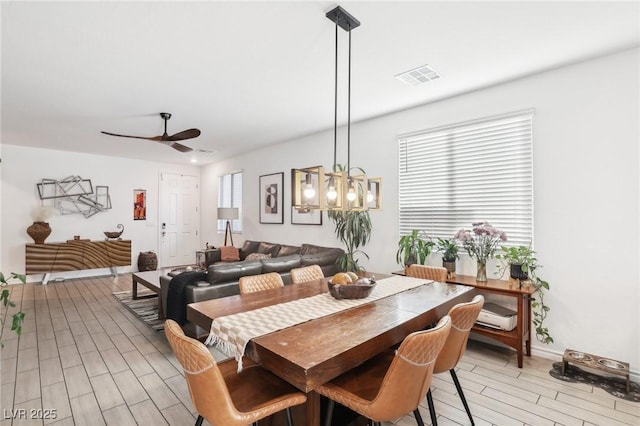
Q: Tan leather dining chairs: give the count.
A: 6